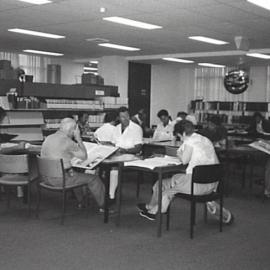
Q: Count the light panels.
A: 10